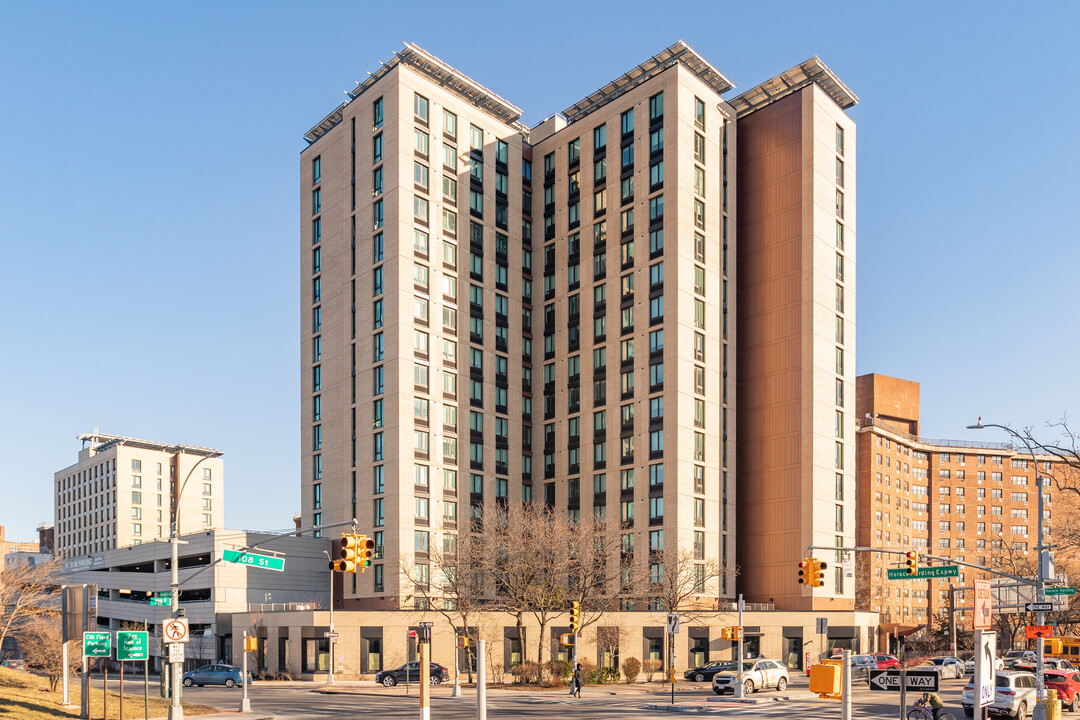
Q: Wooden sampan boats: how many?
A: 0